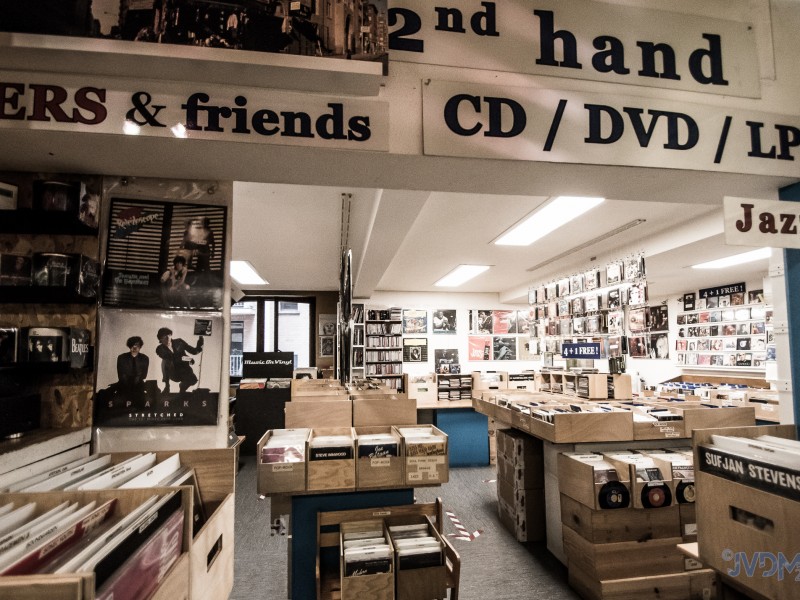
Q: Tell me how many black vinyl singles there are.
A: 3